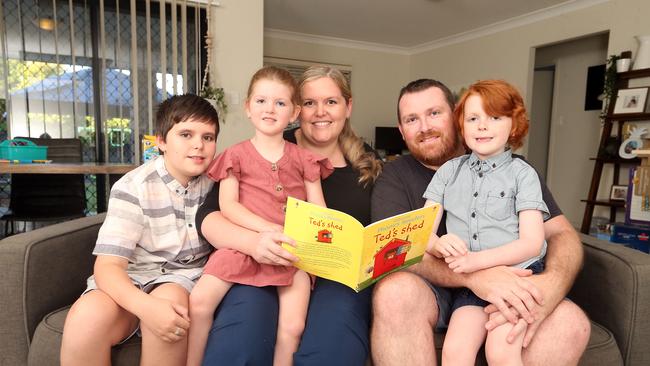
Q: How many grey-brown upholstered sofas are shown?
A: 1